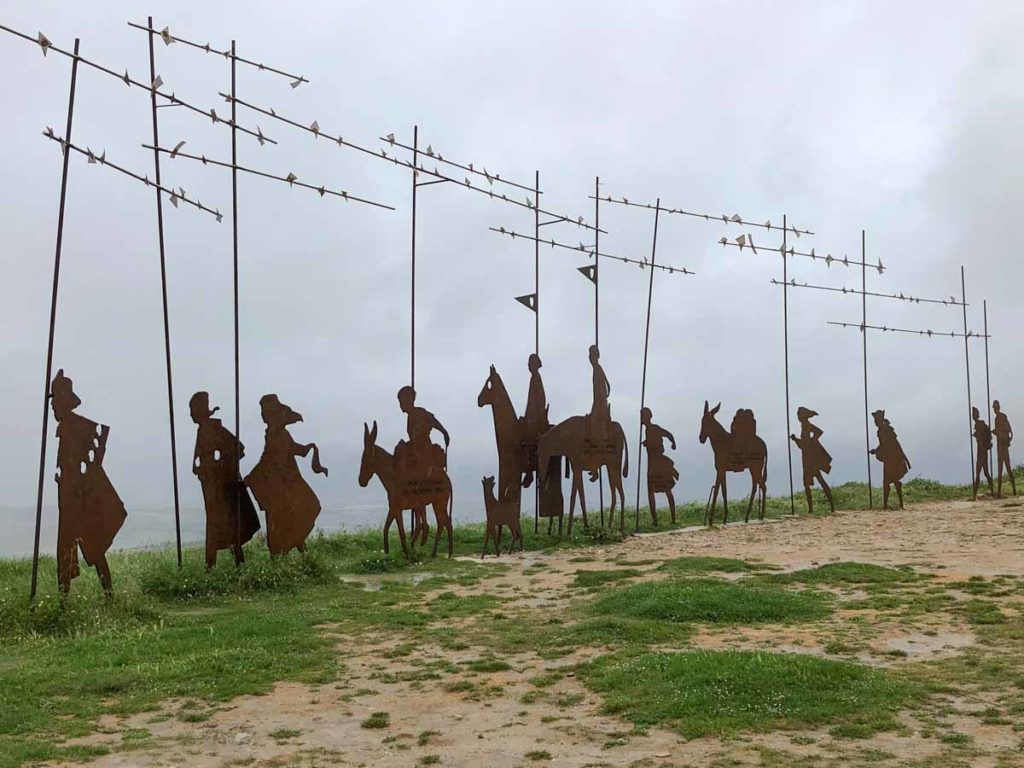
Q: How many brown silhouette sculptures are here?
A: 13